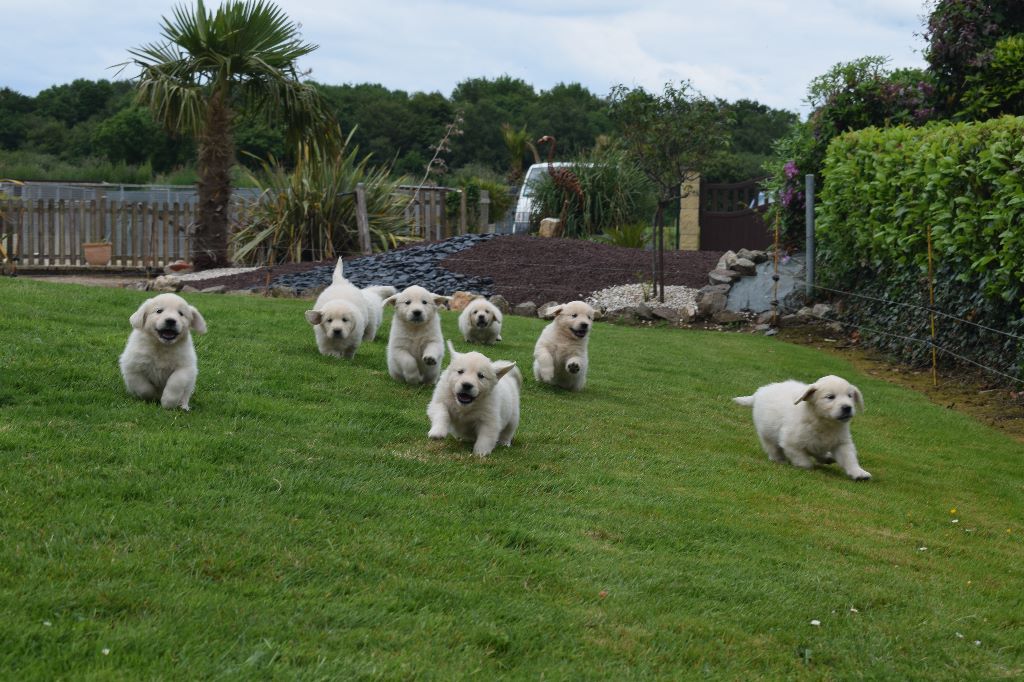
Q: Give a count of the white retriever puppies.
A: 8